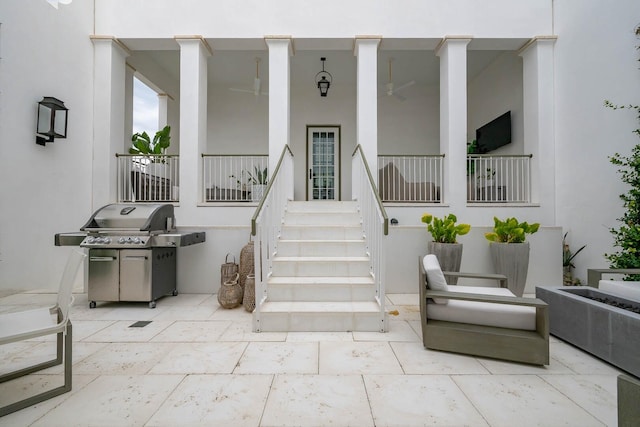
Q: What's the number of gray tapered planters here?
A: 2